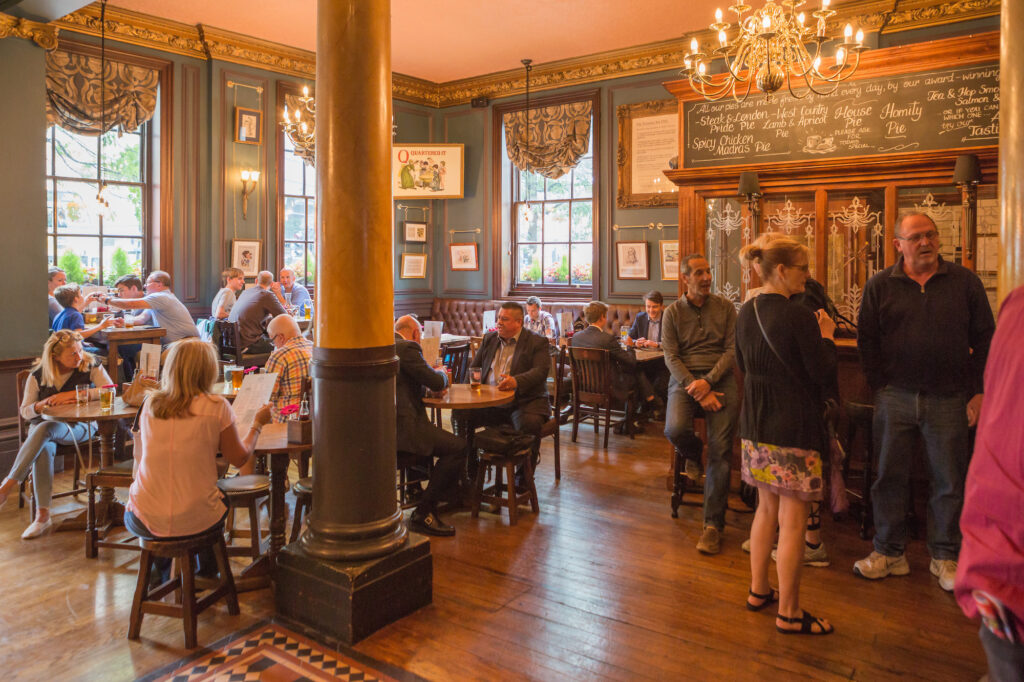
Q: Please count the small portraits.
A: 7